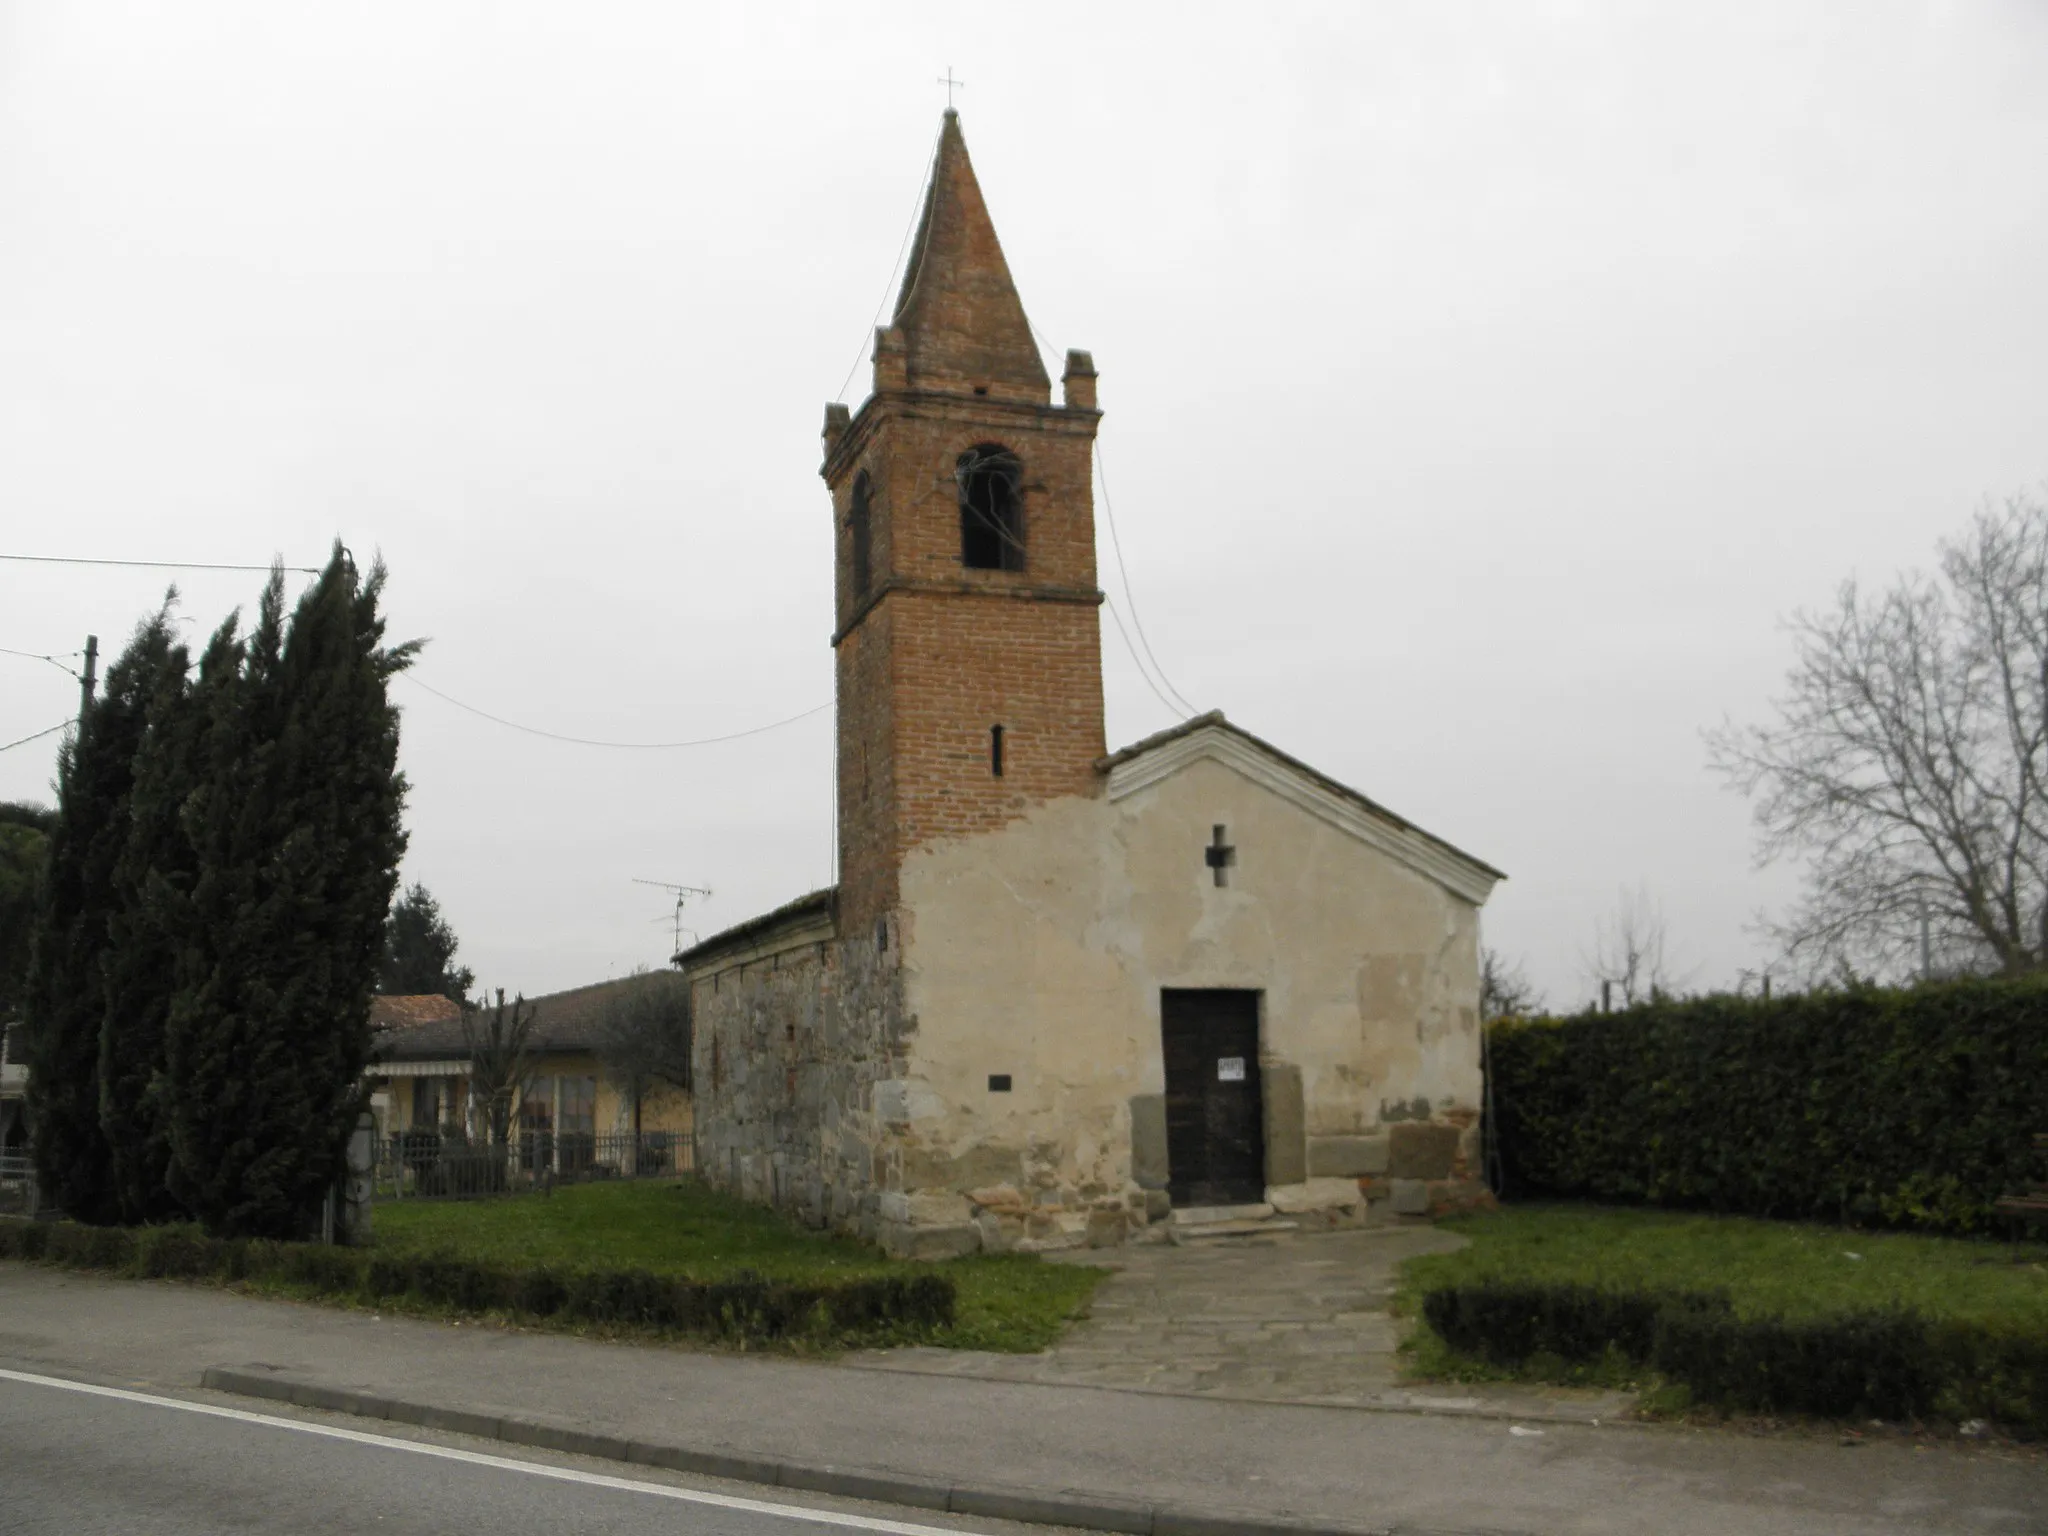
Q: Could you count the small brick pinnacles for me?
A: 3